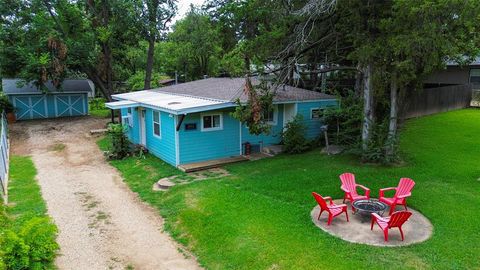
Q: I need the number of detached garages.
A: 1